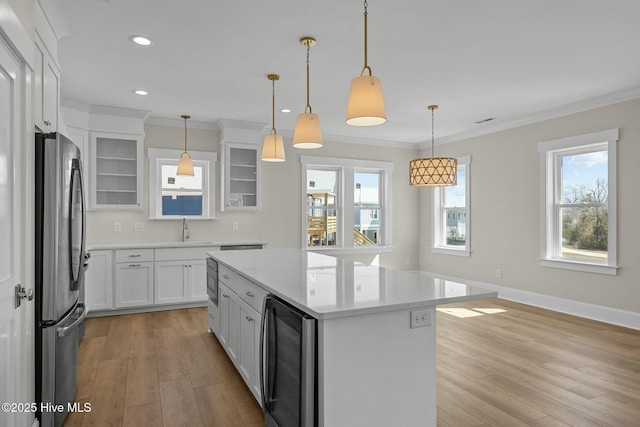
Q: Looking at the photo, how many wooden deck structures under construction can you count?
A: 1